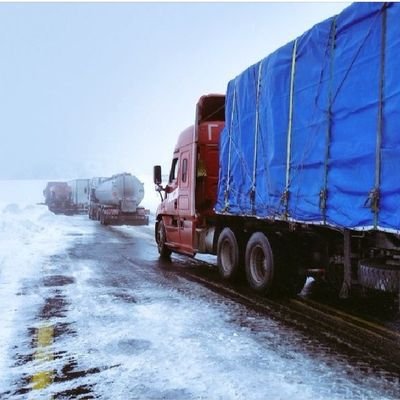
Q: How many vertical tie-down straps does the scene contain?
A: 5